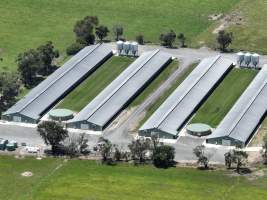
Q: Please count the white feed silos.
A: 6